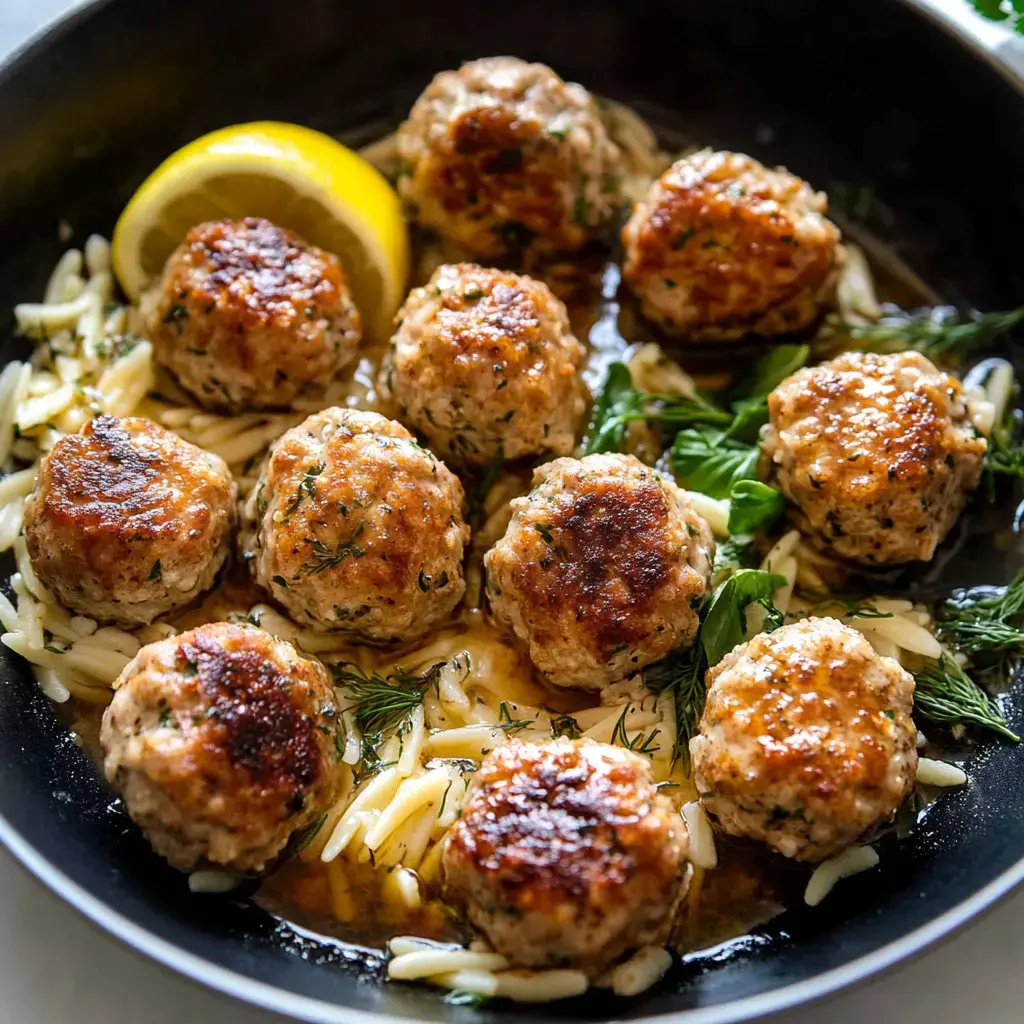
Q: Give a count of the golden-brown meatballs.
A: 11